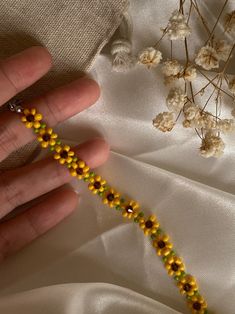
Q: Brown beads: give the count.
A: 12